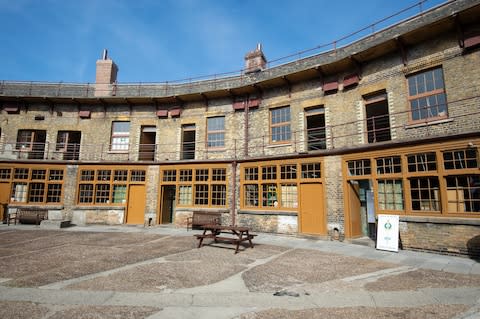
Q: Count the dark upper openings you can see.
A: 6